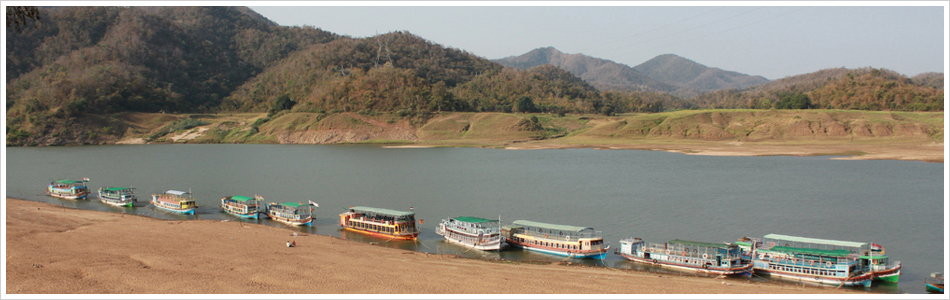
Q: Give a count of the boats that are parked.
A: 12